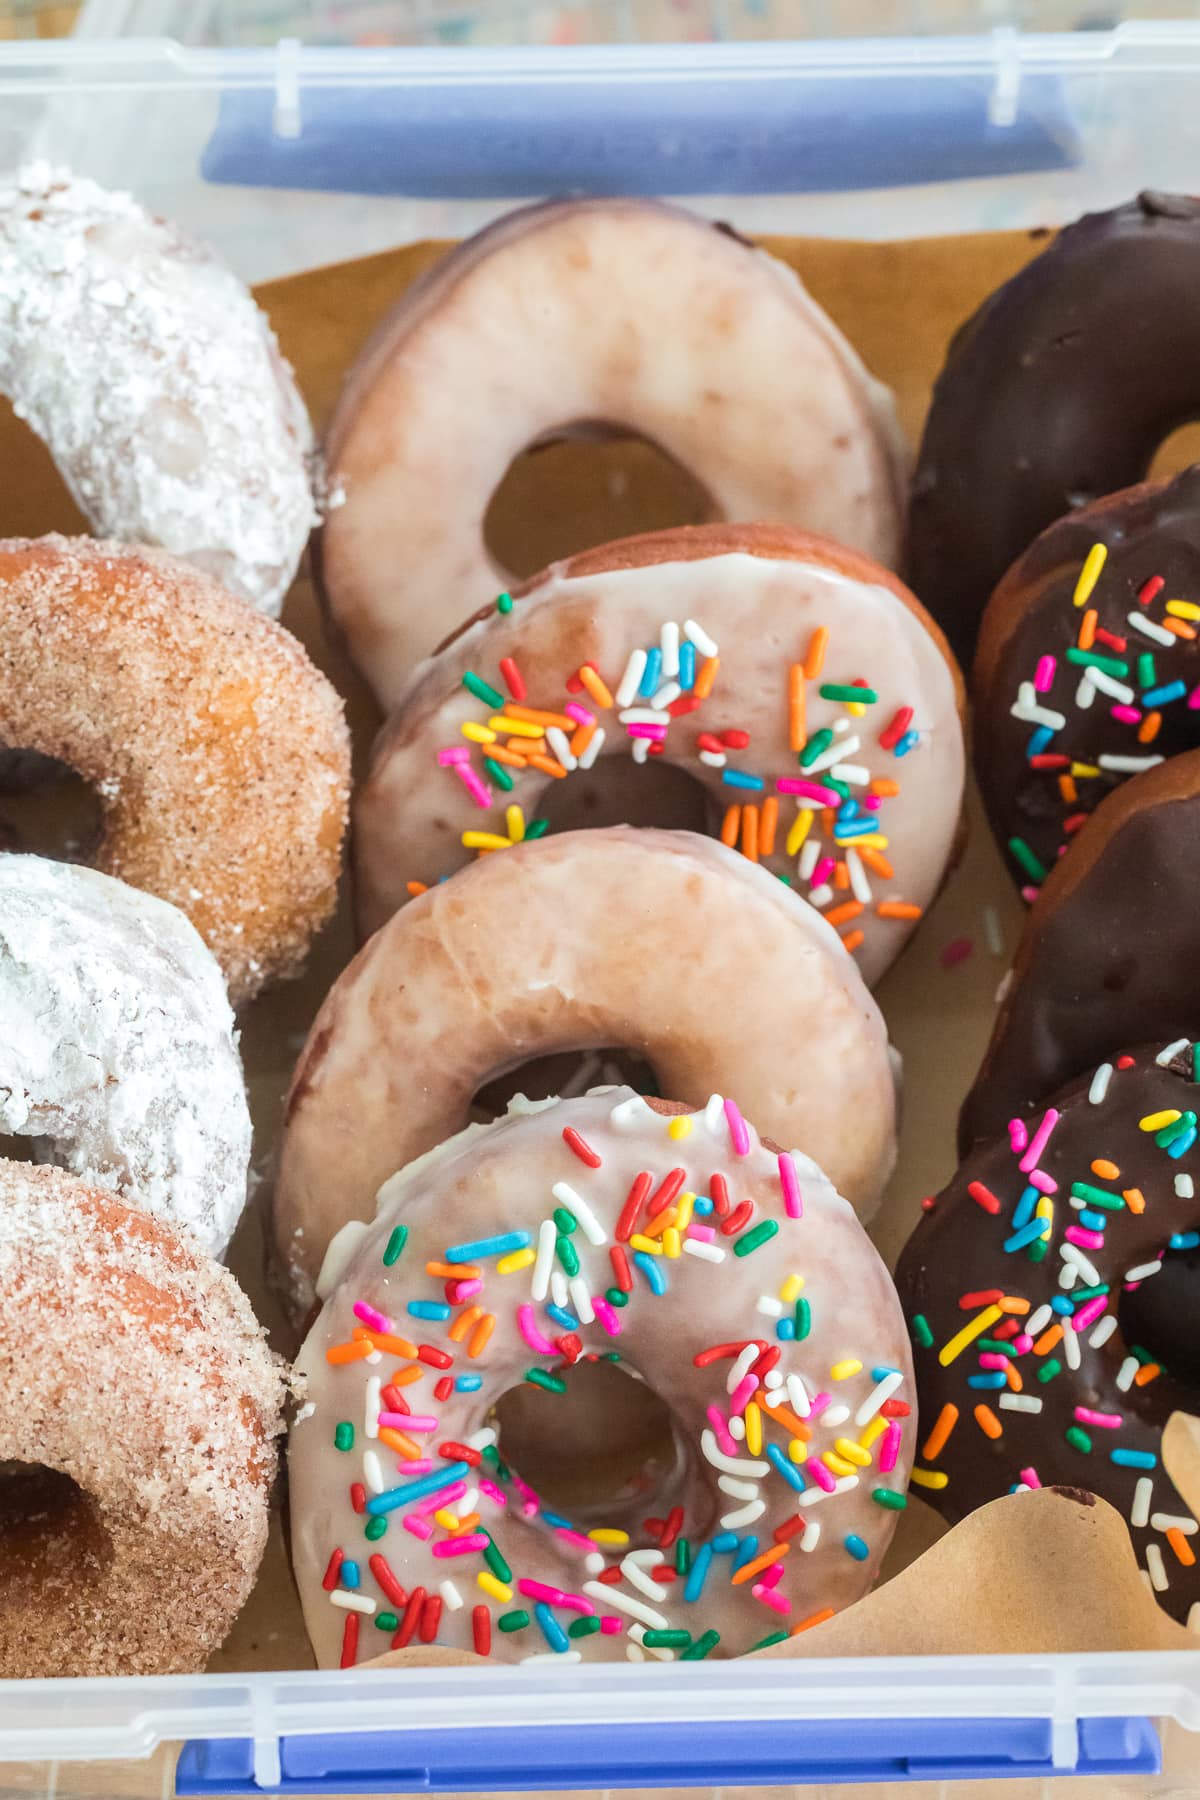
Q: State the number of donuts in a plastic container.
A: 12